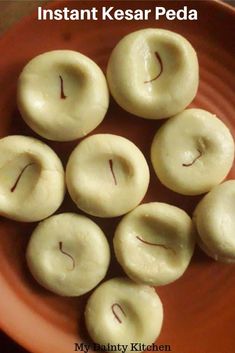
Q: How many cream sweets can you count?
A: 9